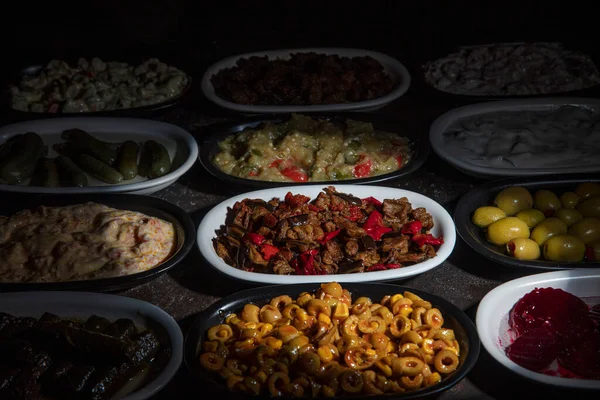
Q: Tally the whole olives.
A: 14